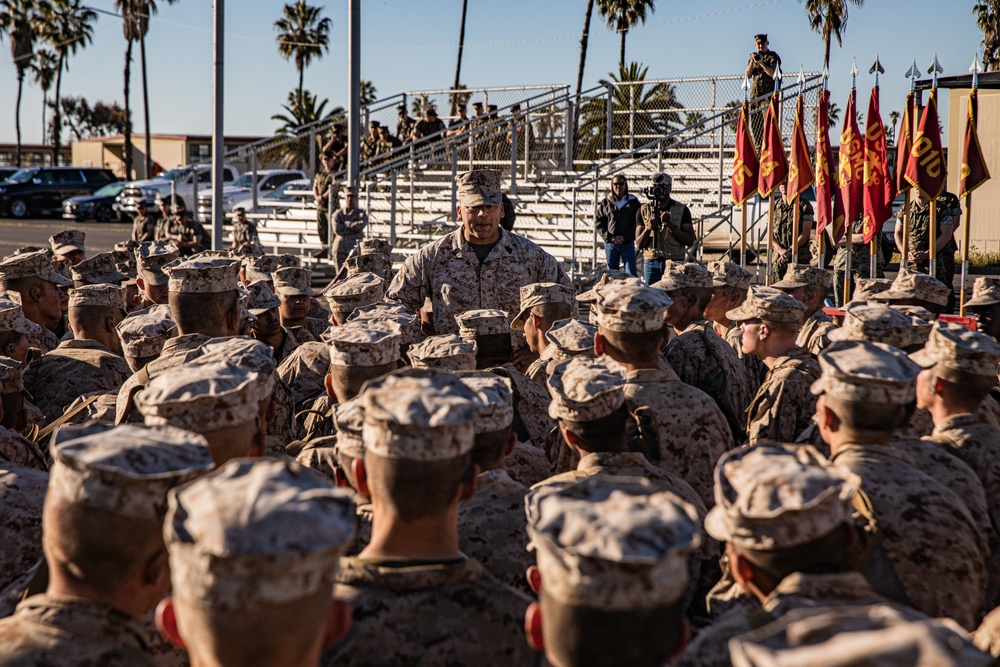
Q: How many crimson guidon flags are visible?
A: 9